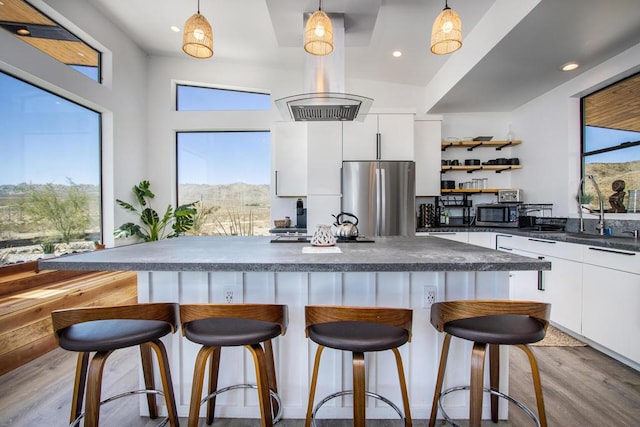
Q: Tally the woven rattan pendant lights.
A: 3